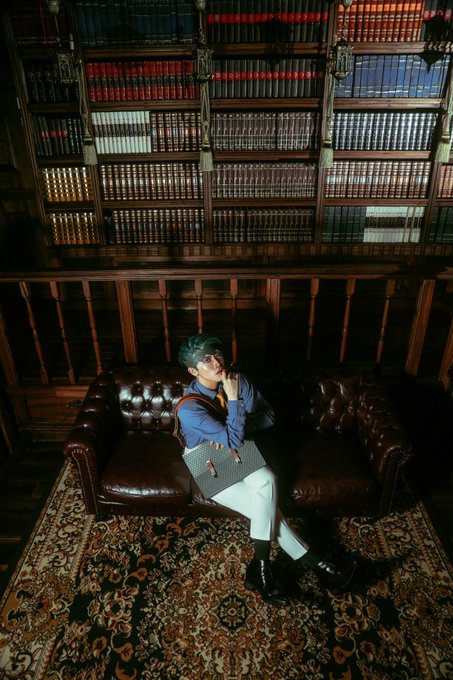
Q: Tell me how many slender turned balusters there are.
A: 9